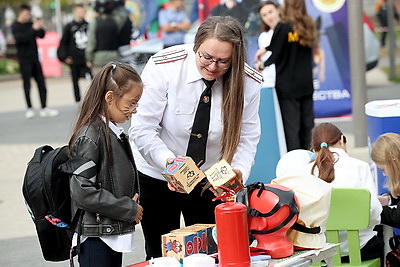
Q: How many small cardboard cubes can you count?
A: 5